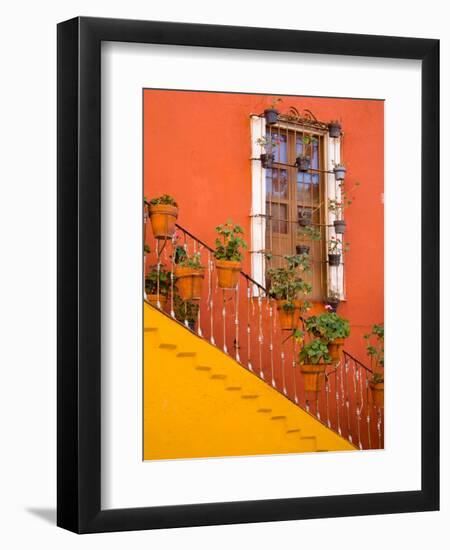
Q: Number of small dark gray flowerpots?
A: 10